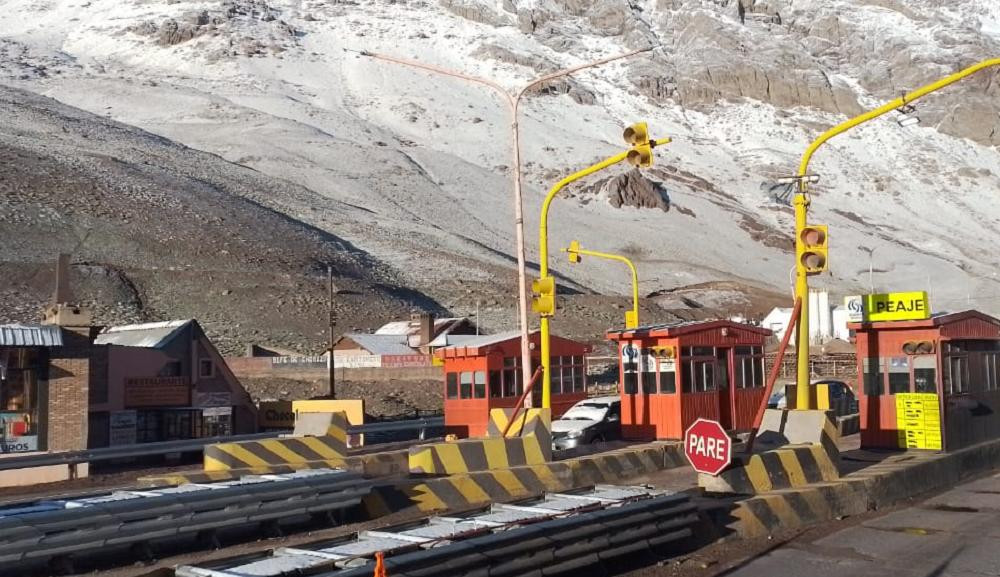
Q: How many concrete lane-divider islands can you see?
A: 3